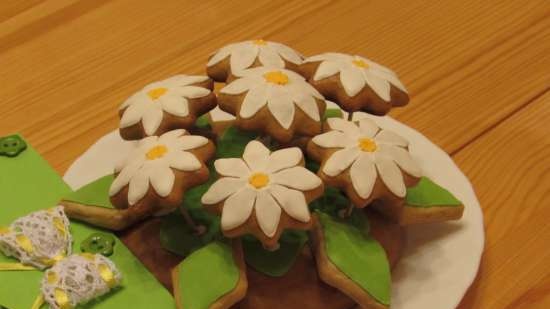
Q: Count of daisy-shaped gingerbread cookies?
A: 7